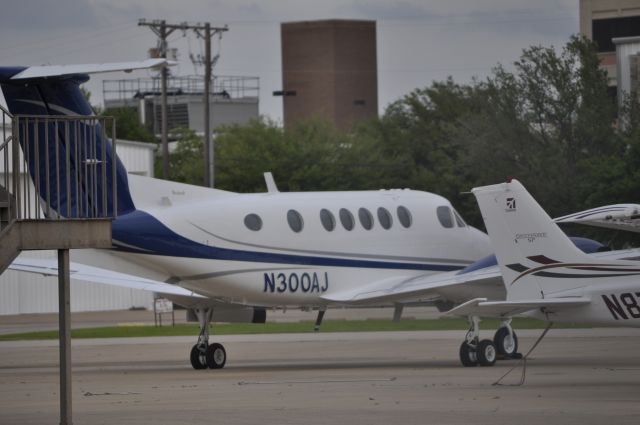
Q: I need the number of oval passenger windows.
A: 7